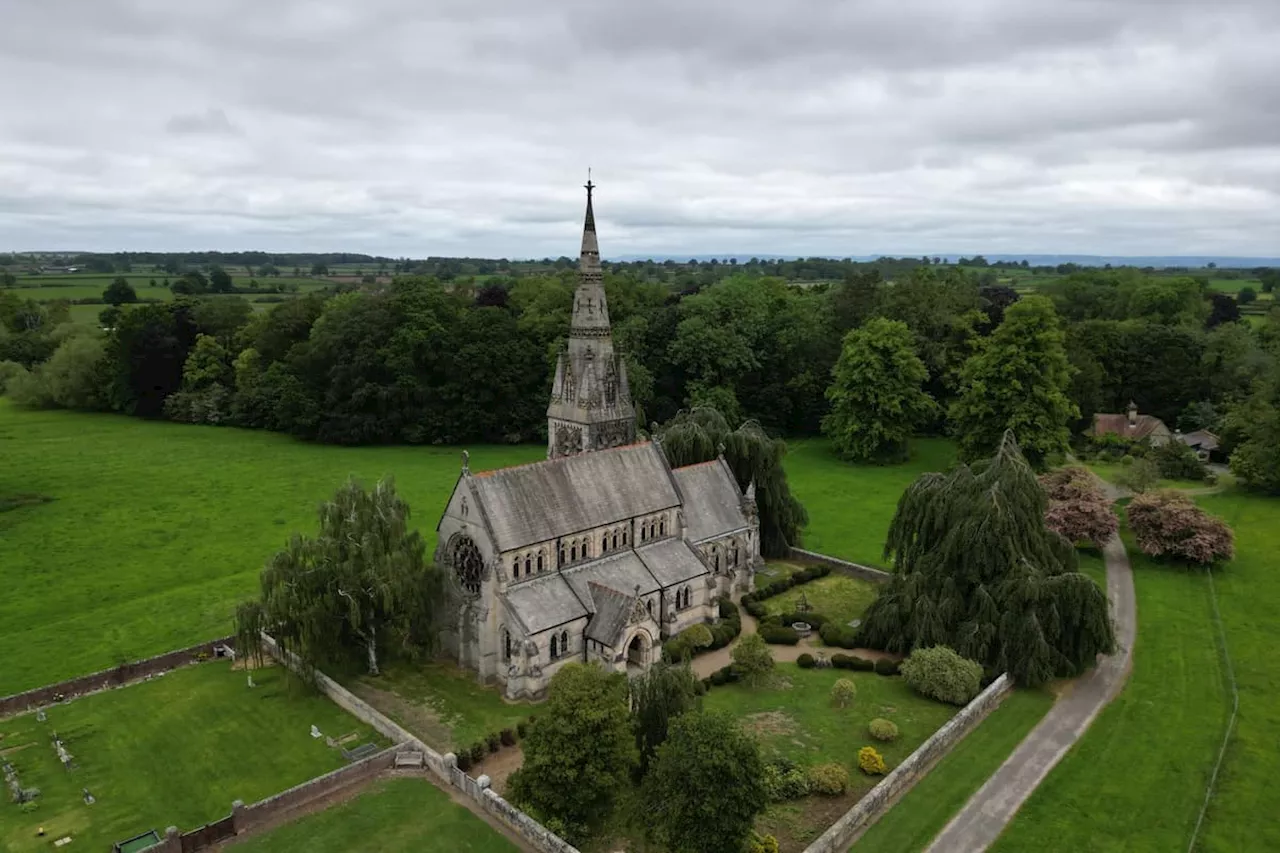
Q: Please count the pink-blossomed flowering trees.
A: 2